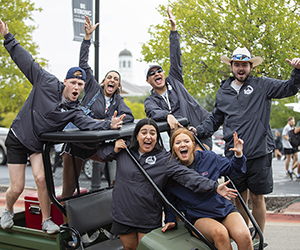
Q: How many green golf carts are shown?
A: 1